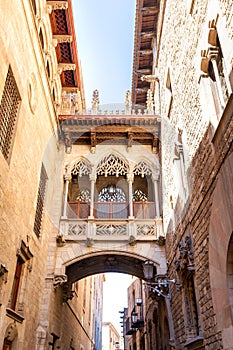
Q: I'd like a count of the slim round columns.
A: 4